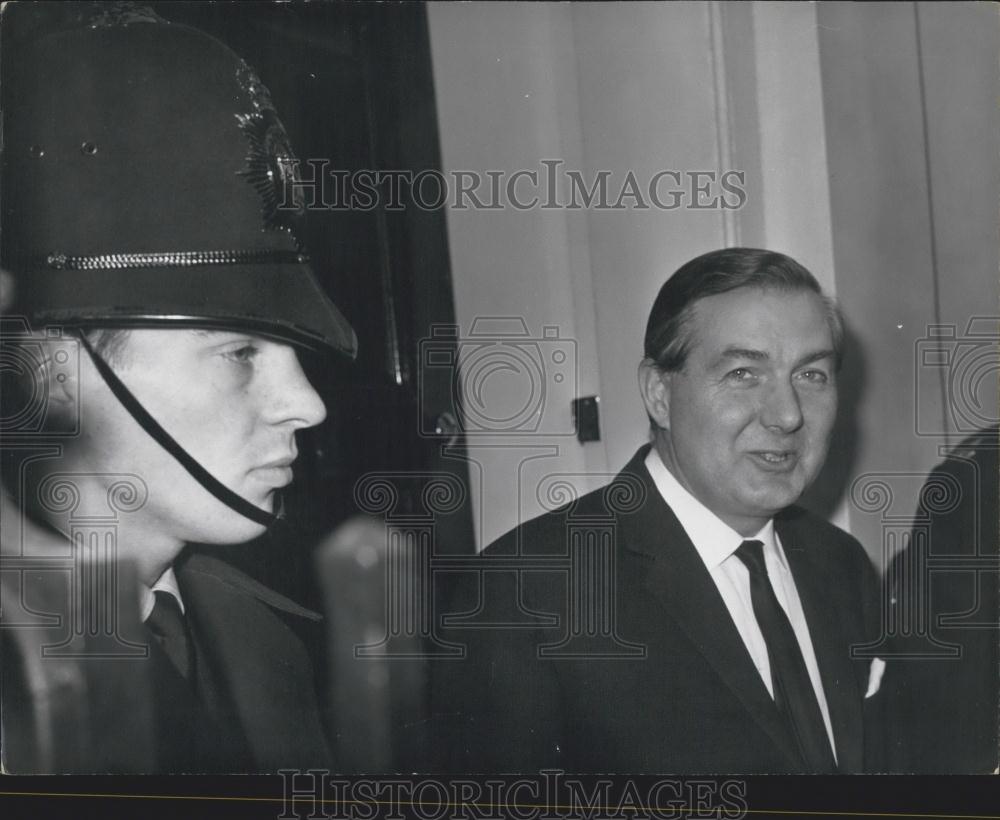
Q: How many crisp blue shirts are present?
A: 0